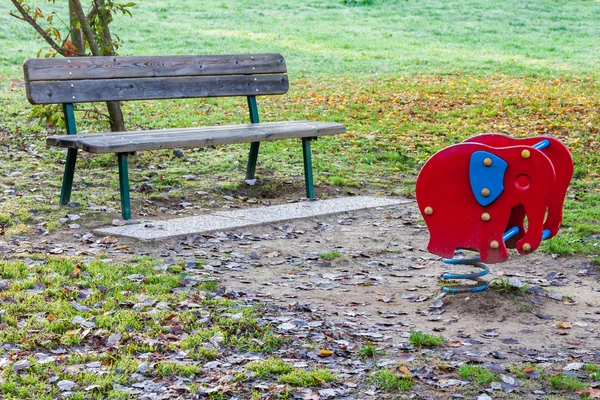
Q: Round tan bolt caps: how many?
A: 7